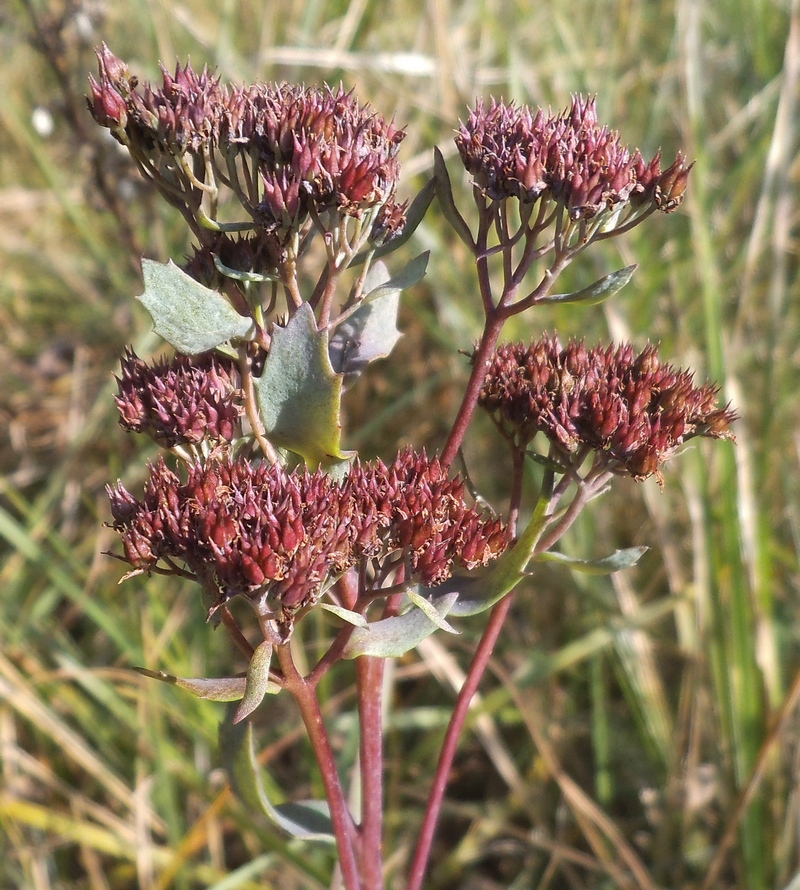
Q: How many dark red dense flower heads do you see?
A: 5